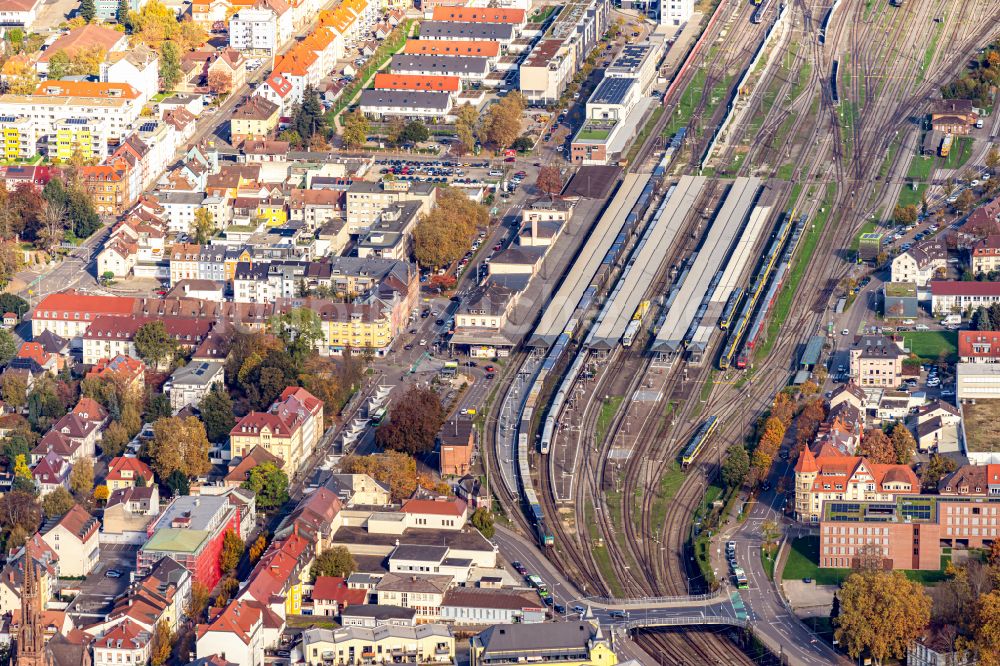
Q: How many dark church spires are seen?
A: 1